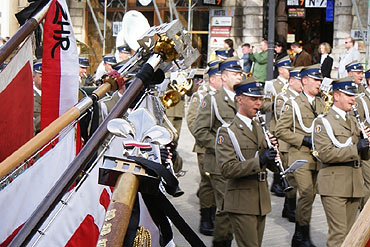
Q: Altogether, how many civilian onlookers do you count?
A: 7